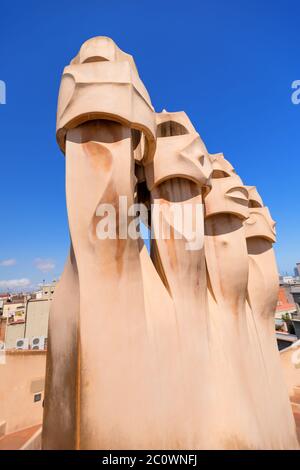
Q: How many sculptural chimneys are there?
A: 4